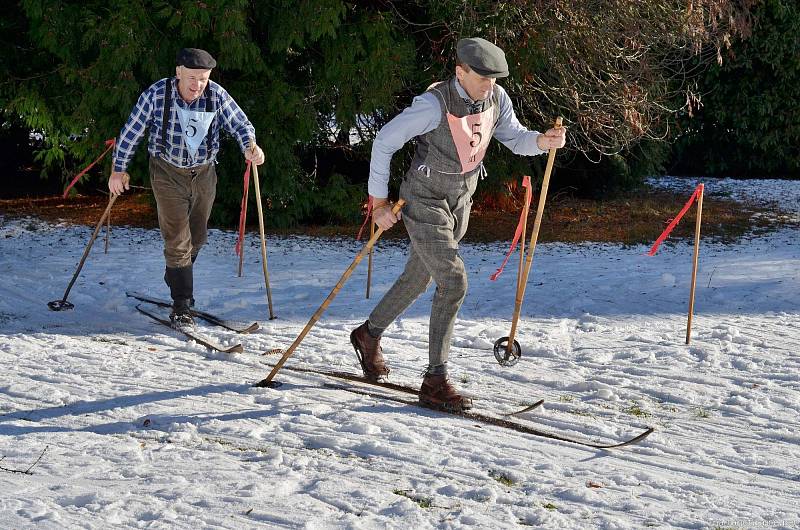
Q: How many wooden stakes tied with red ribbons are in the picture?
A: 5